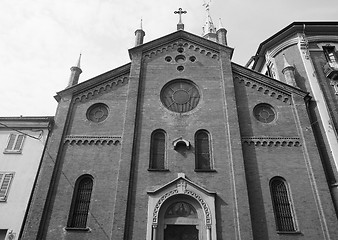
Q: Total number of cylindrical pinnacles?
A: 4